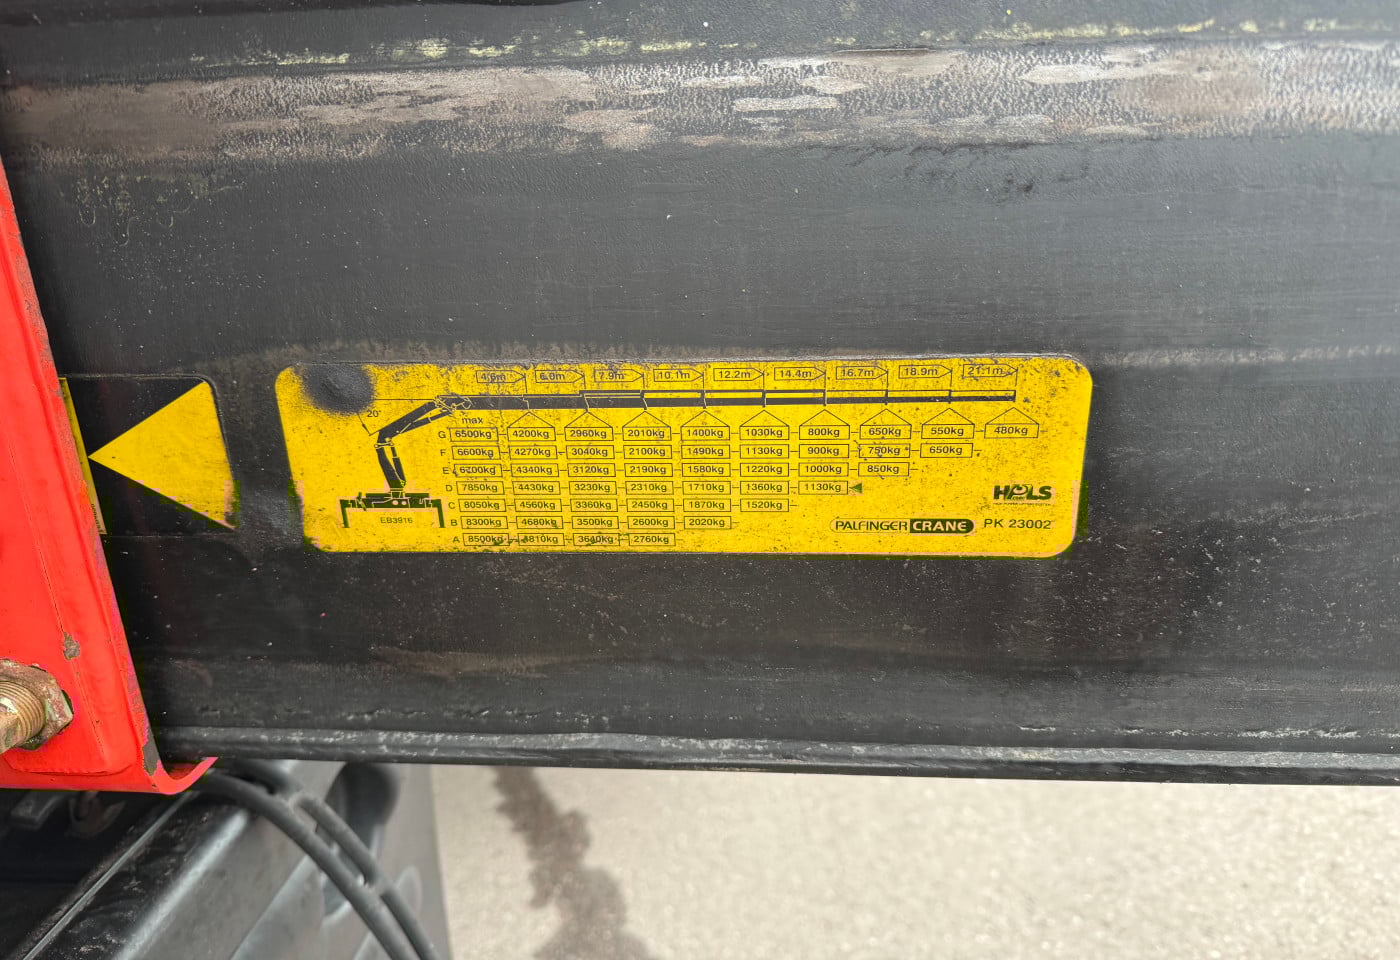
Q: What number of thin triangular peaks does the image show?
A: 9